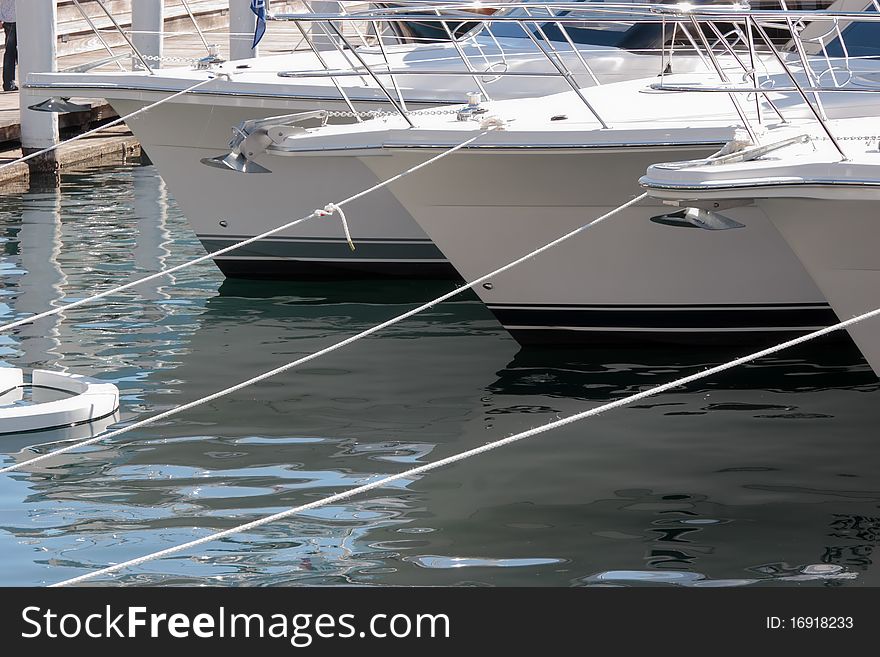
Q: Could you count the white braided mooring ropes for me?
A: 4